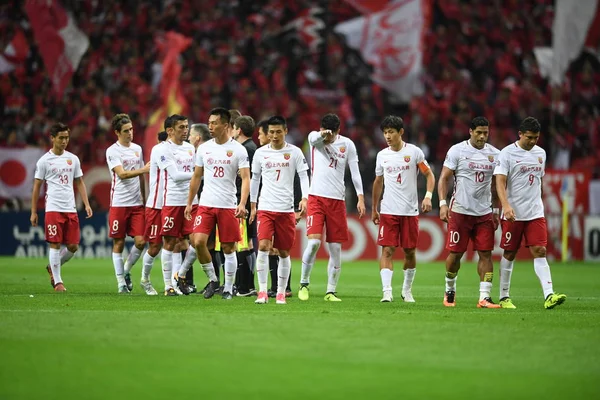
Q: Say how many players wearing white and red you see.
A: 10